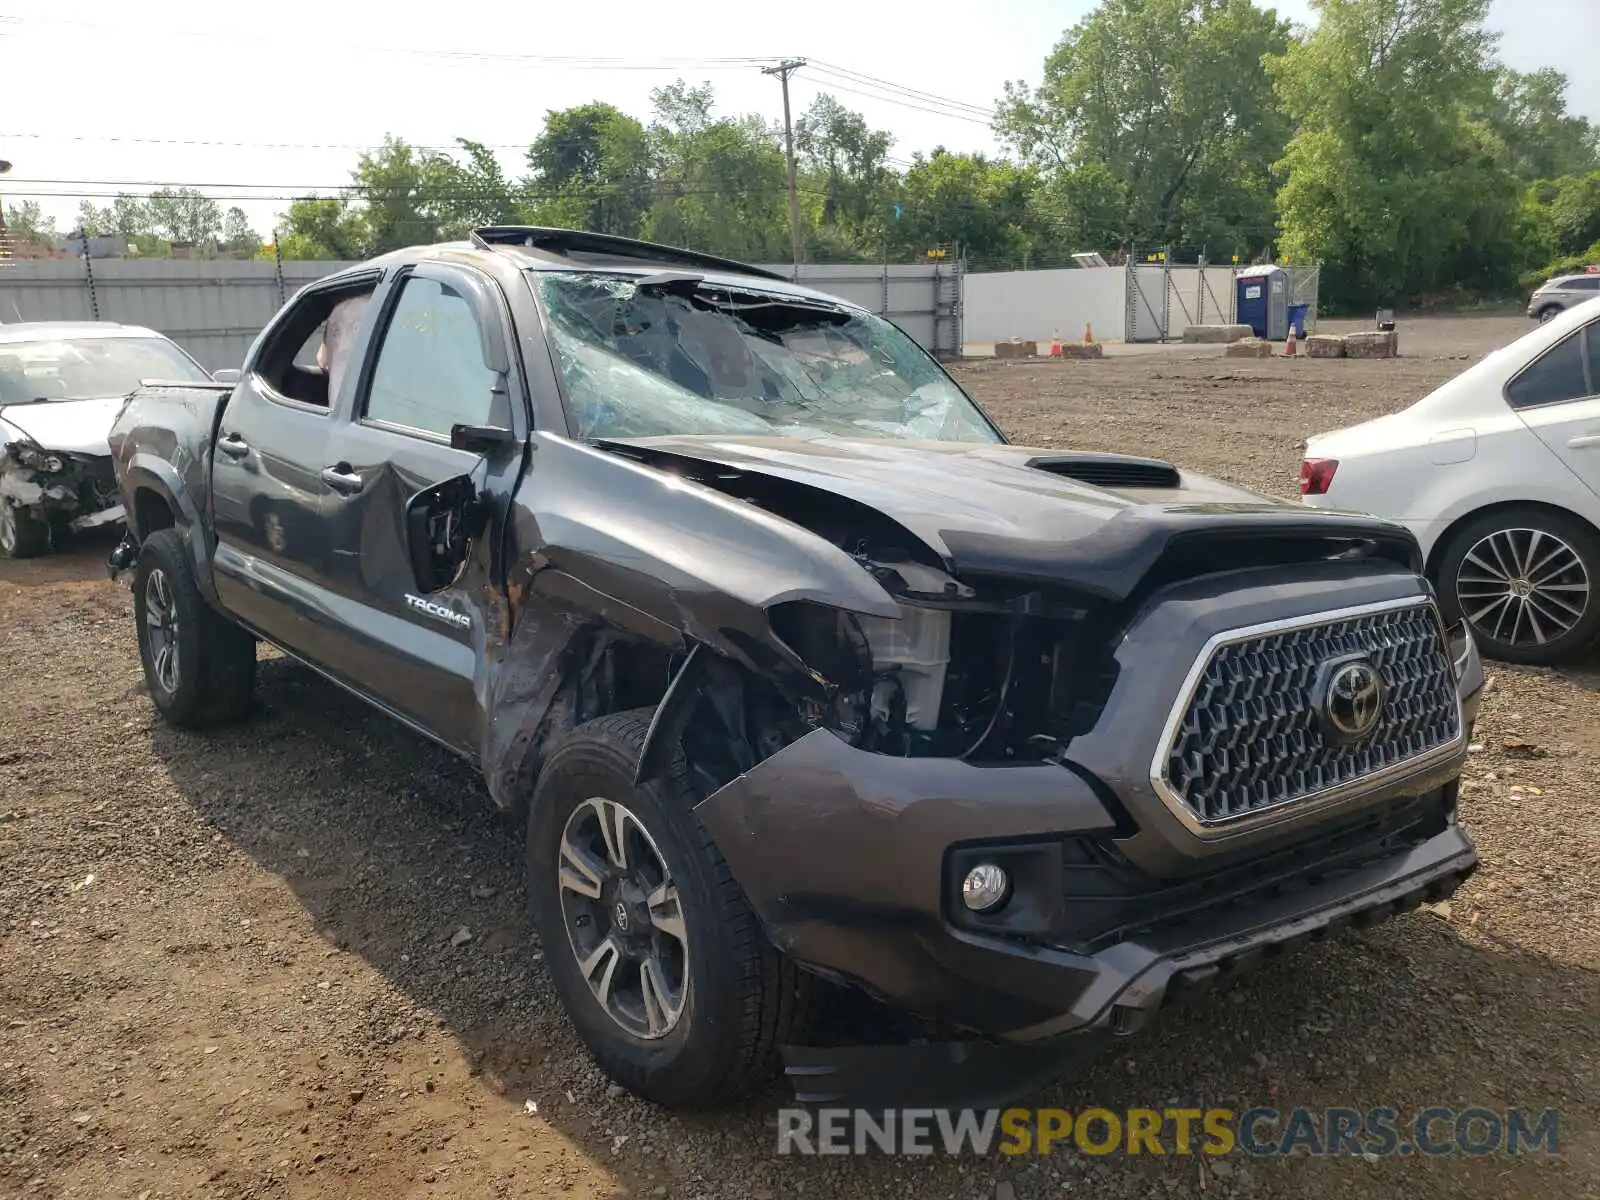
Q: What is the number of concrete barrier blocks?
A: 6